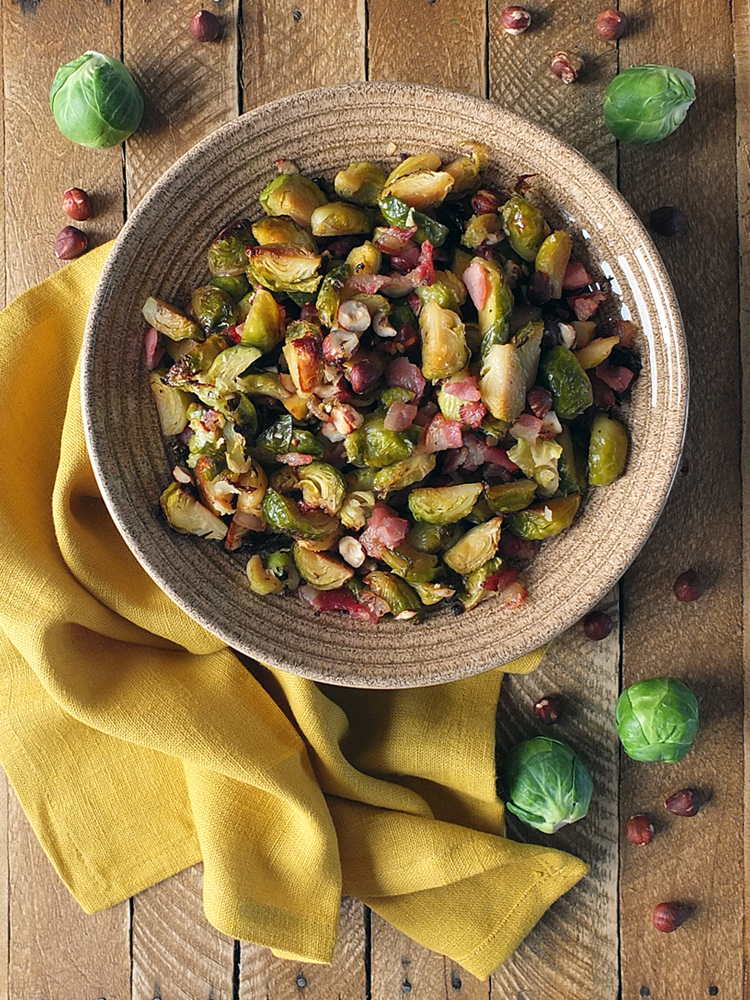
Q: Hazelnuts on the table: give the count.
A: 13